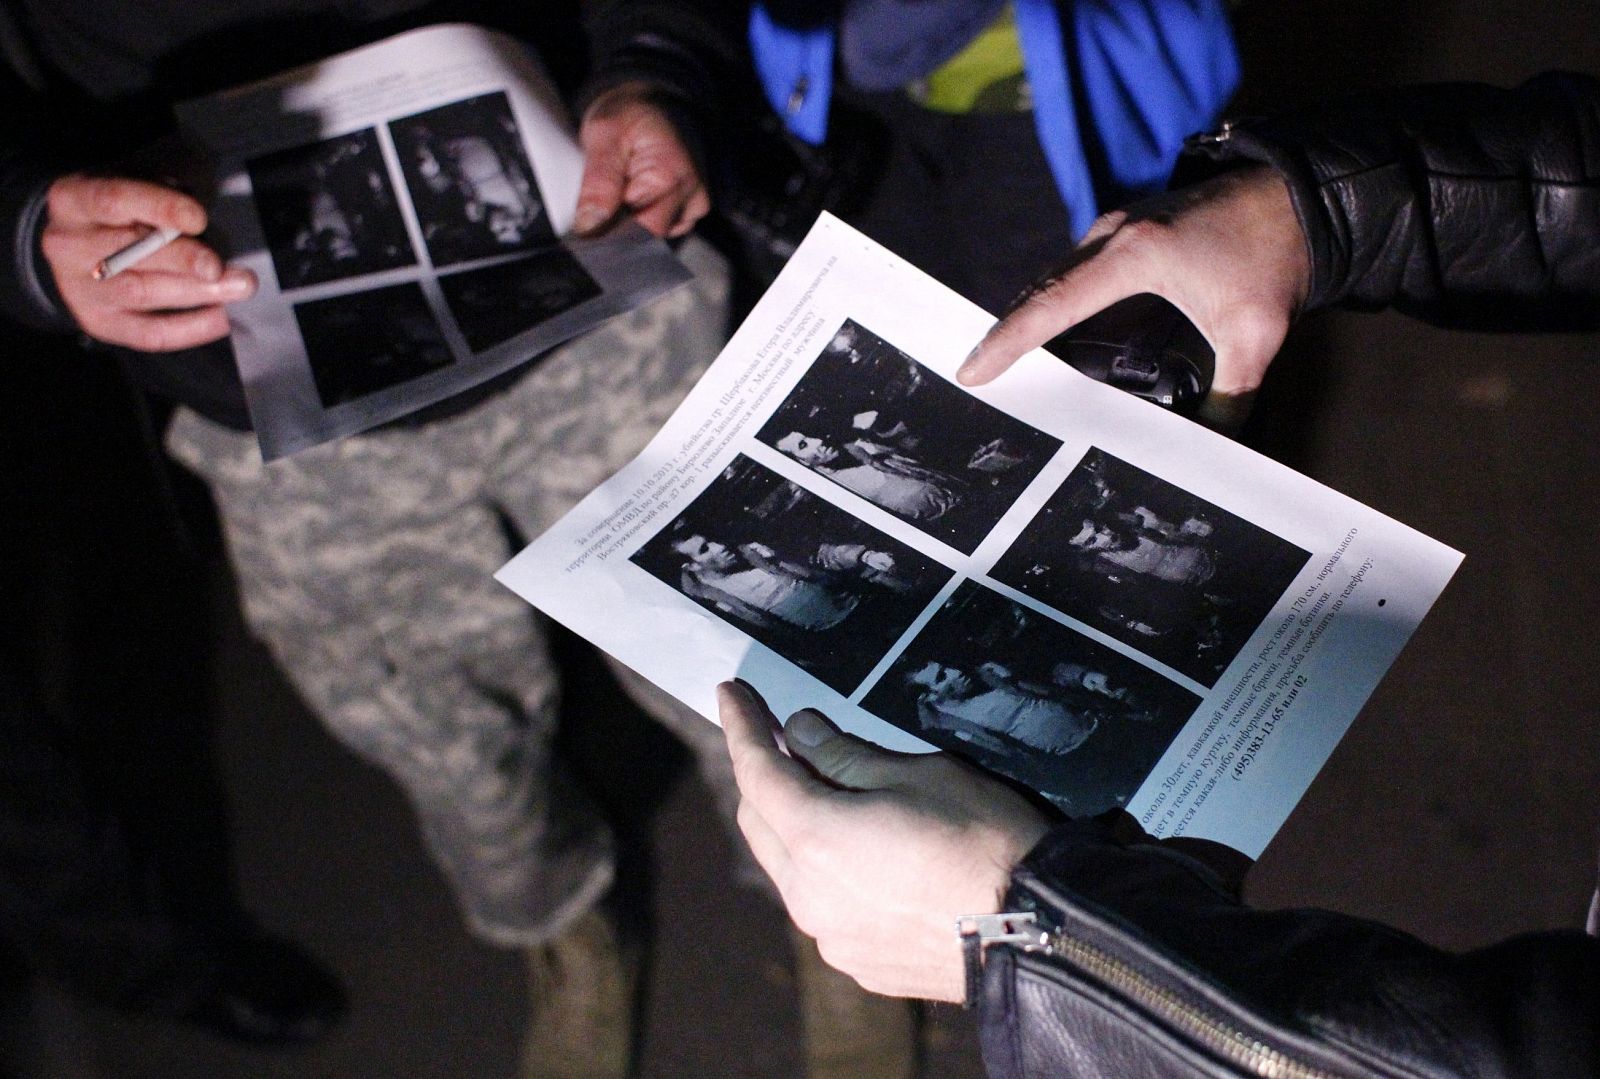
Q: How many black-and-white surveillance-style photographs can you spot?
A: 8